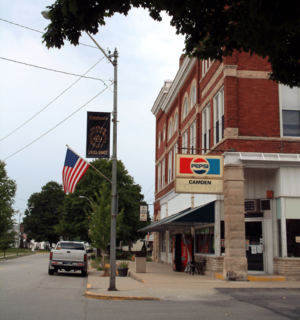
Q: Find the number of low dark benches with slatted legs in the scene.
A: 1